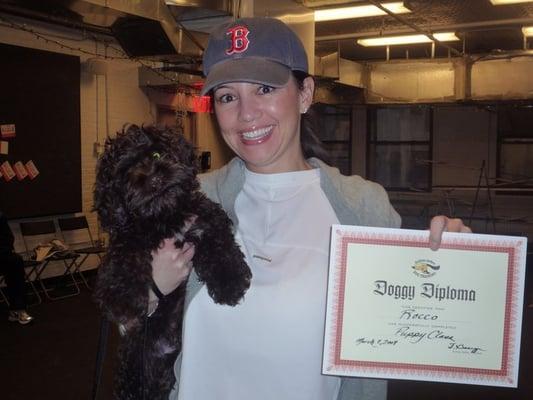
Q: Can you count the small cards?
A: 5